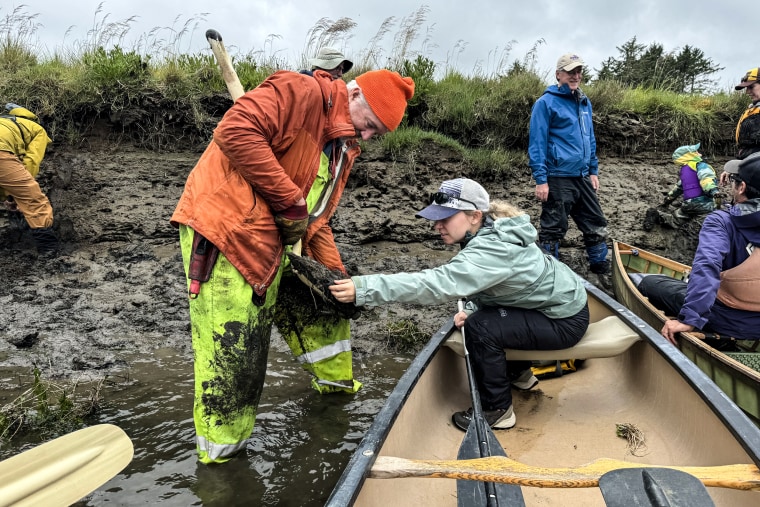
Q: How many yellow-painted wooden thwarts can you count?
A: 1